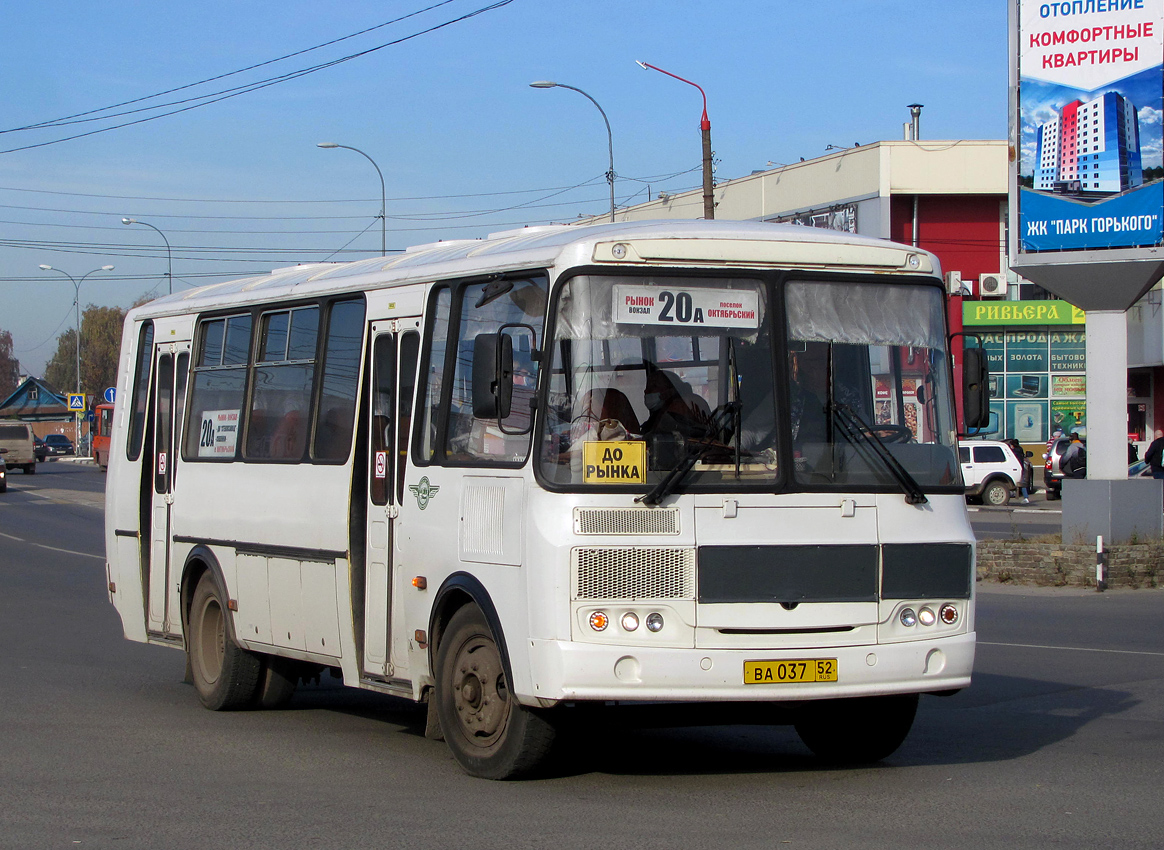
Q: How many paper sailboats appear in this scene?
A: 0